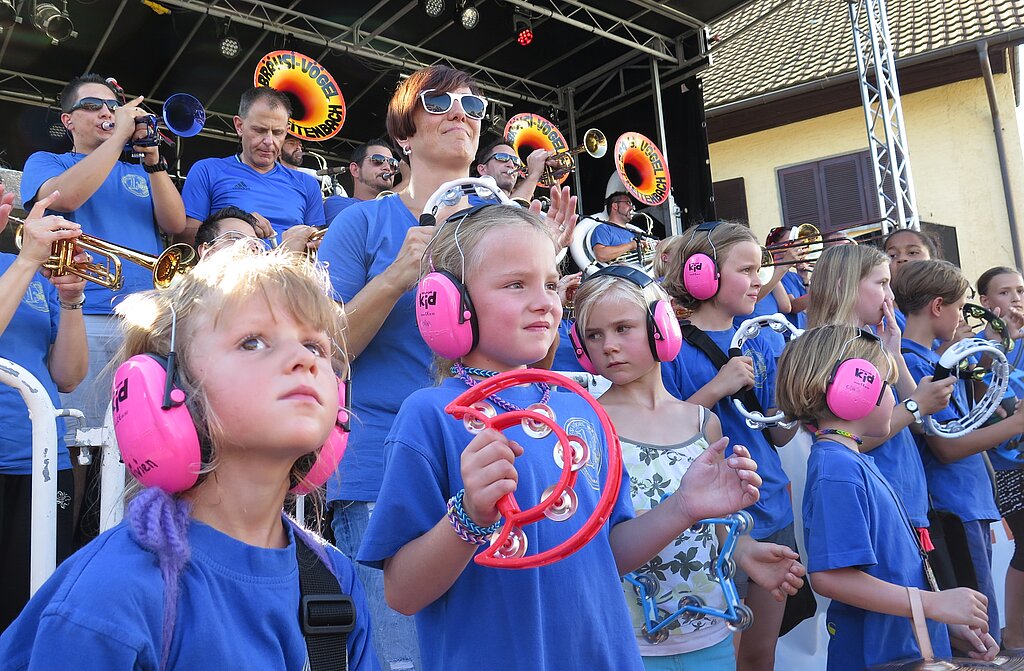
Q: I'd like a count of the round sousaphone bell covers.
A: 3